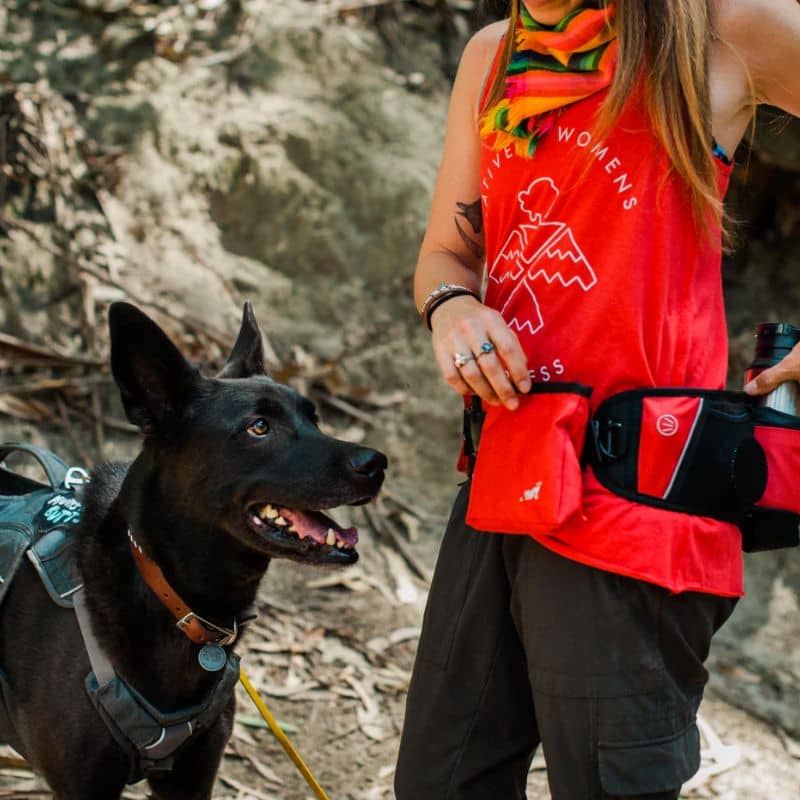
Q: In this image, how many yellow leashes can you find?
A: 1